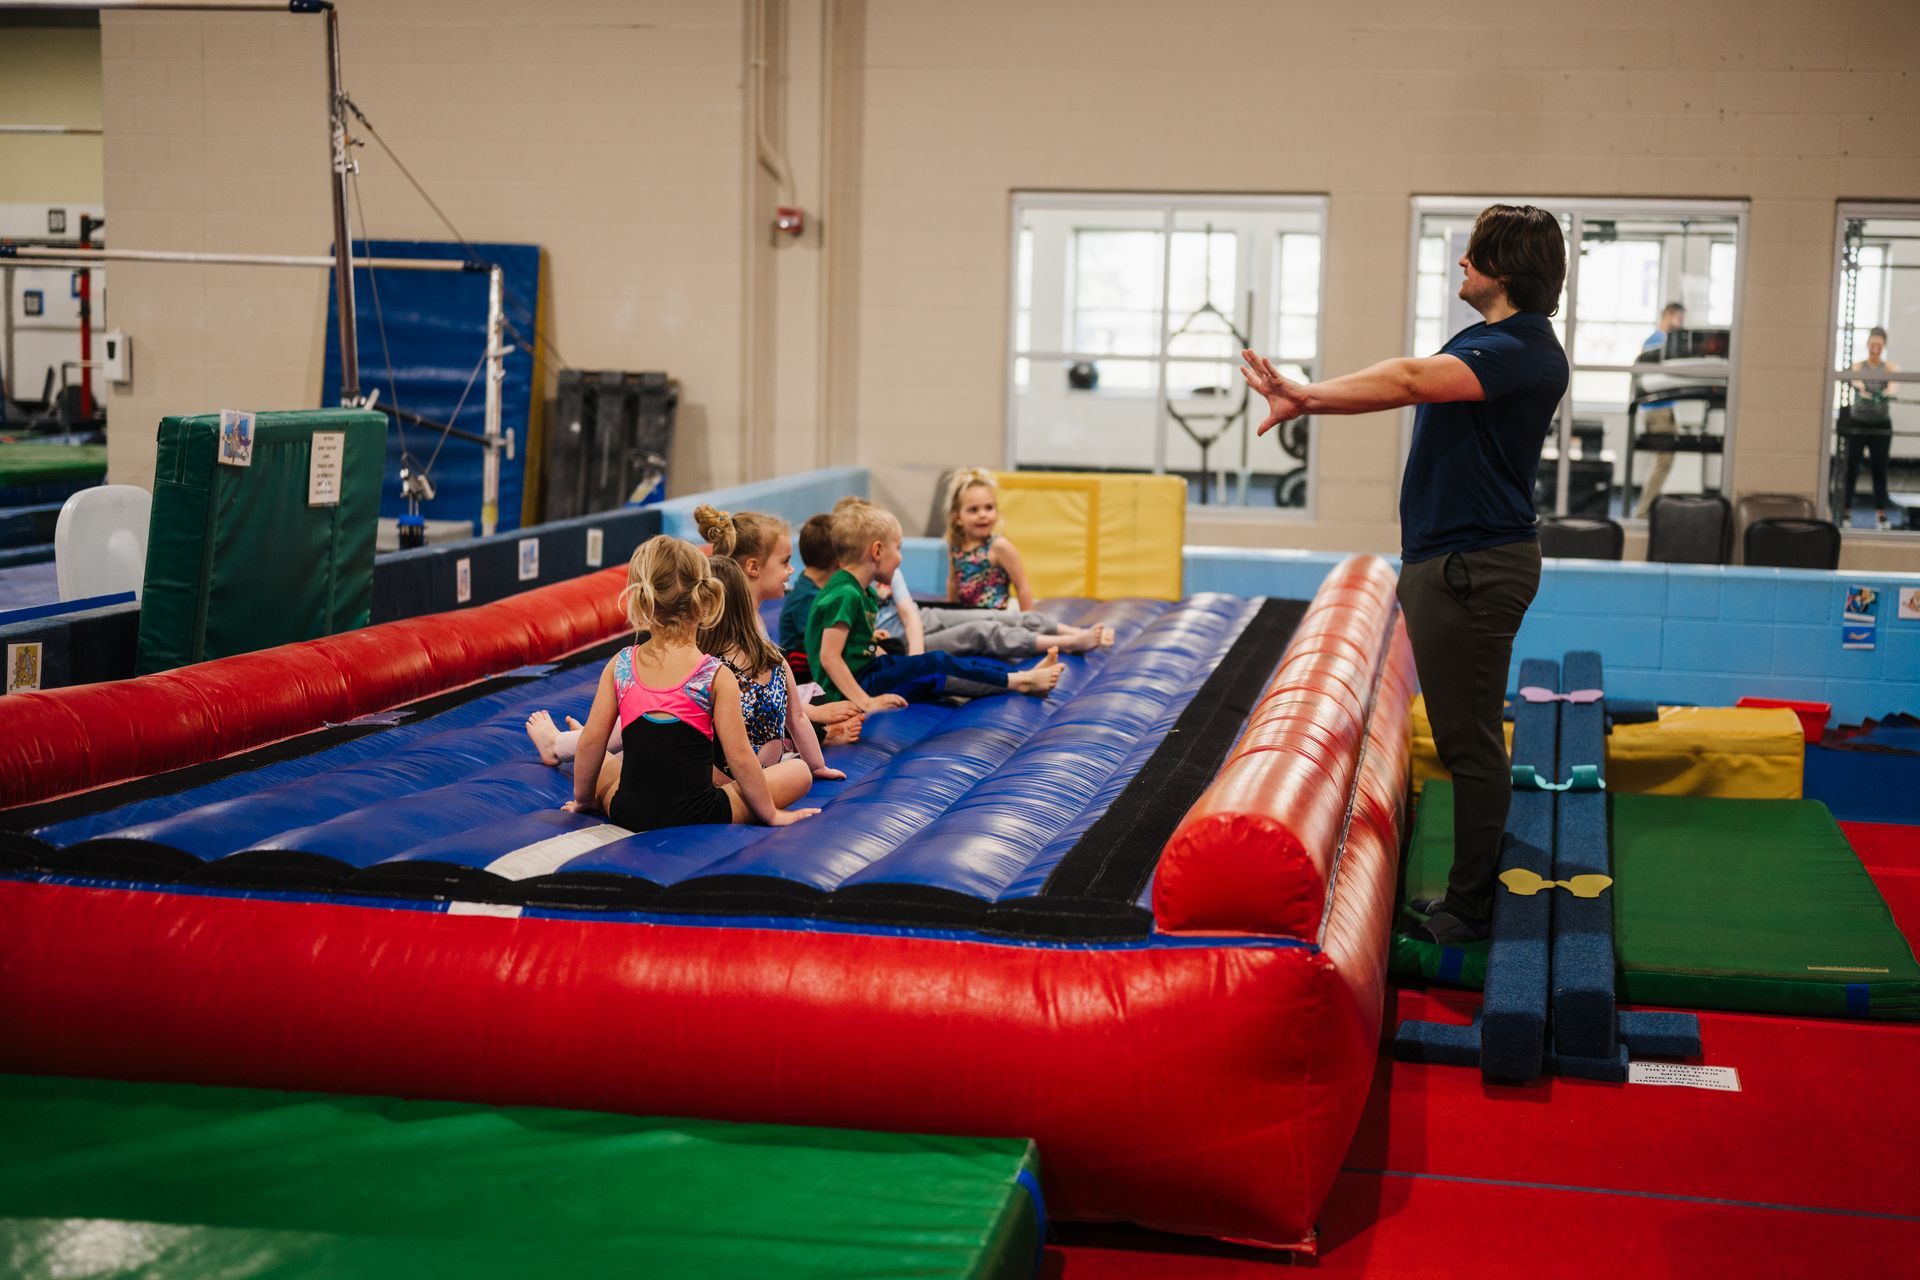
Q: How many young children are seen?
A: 7